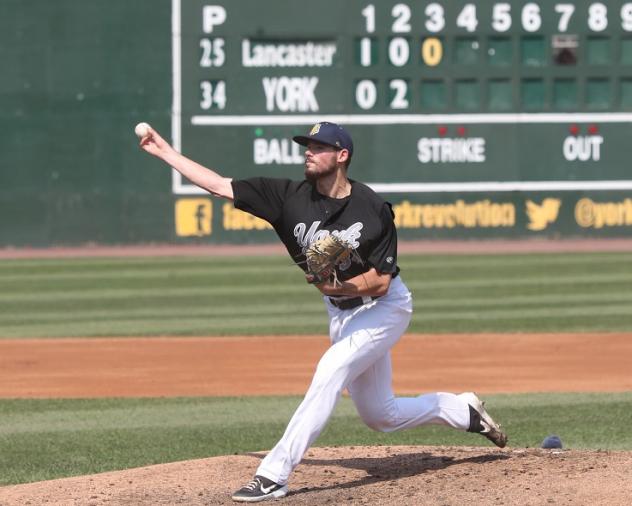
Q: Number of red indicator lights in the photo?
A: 4